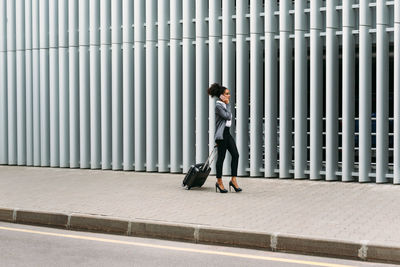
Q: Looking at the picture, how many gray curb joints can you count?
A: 6